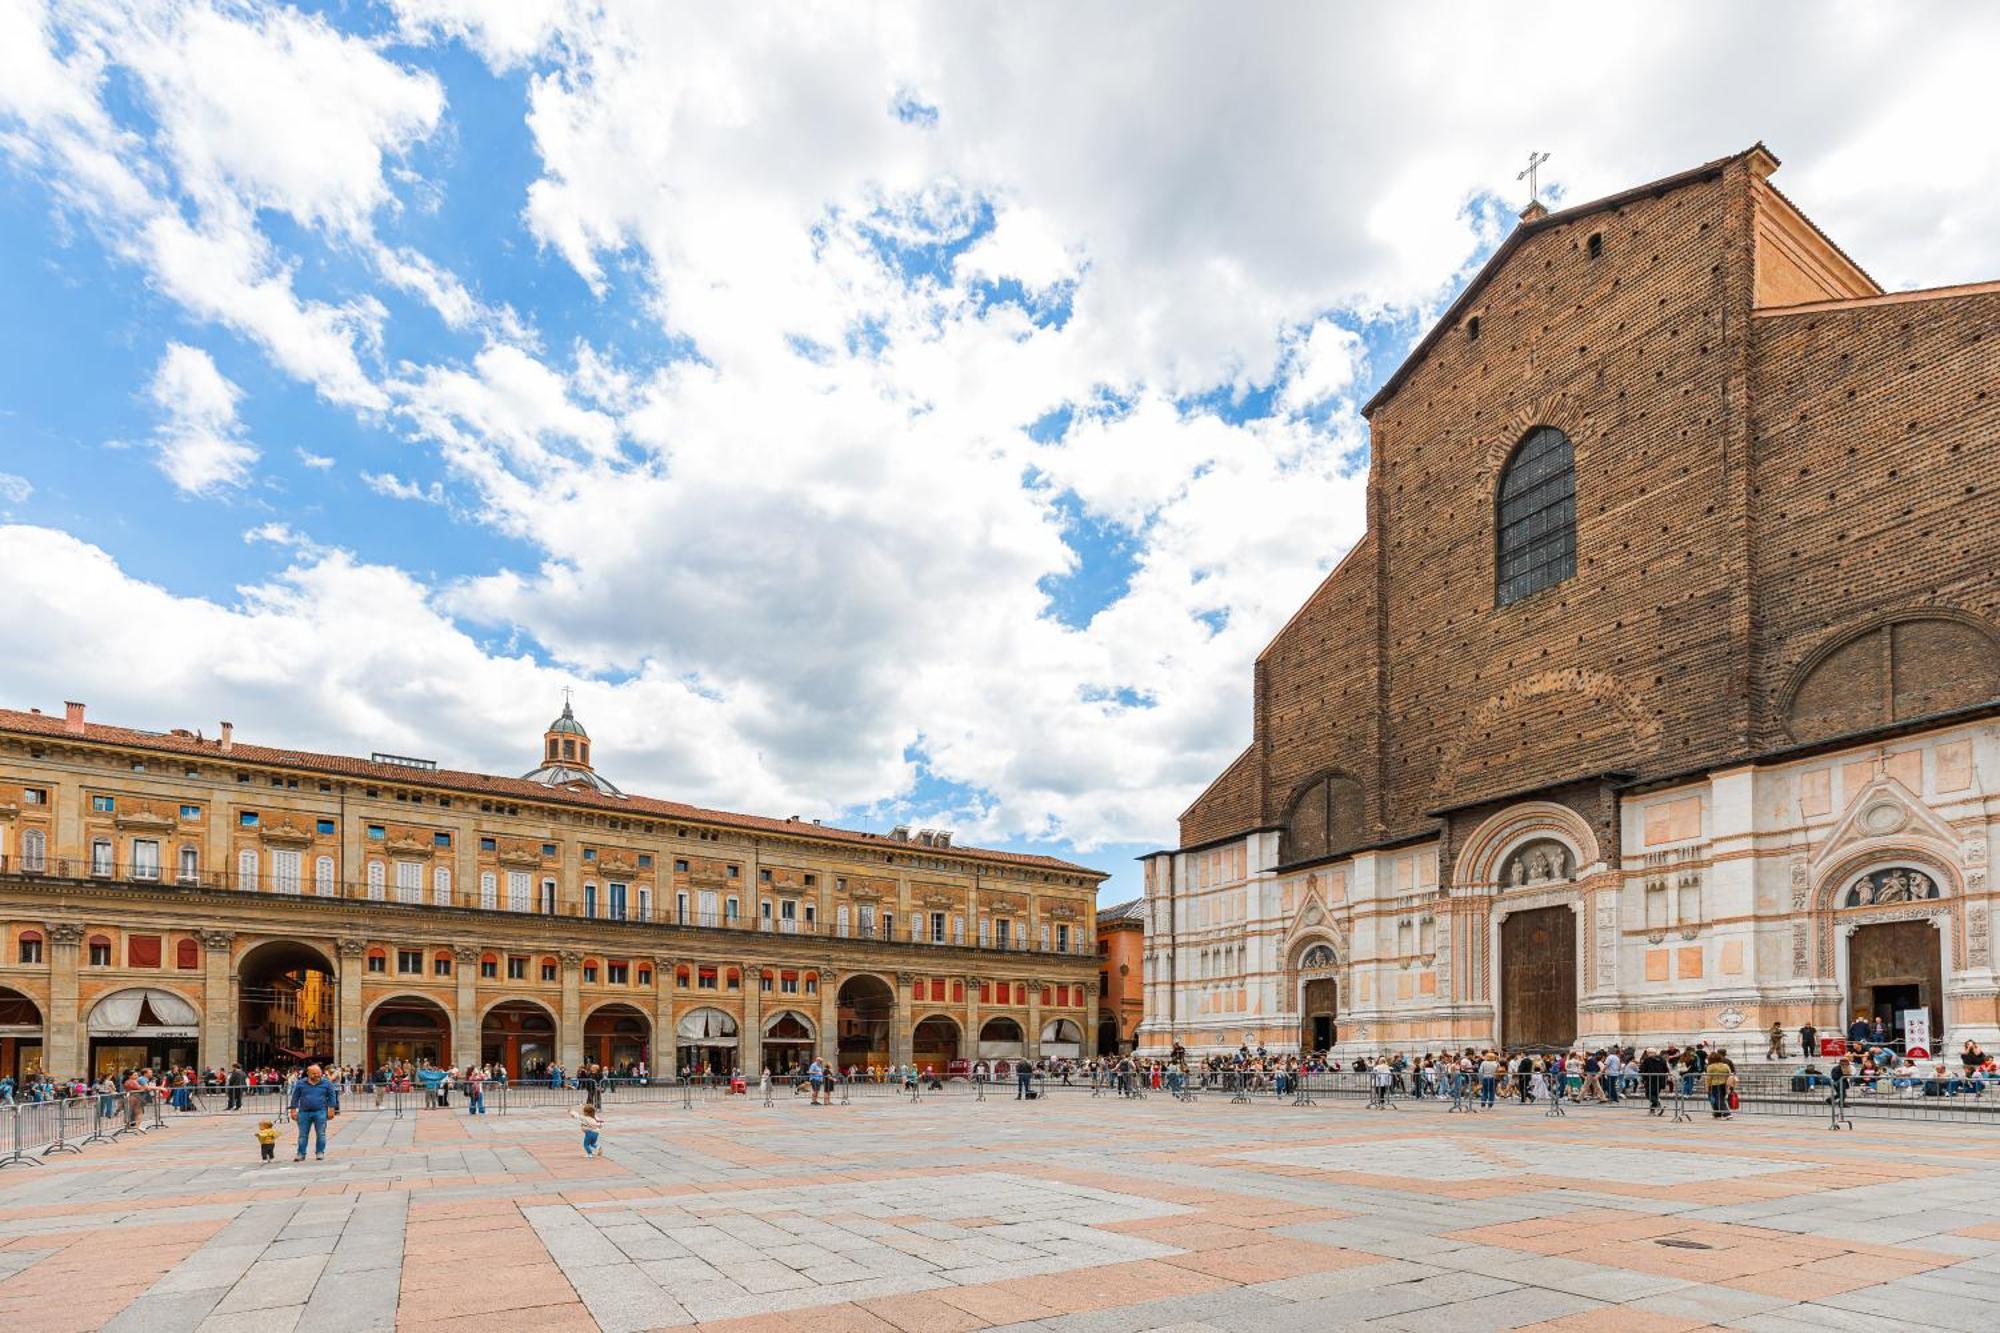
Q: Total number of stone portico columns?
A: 12